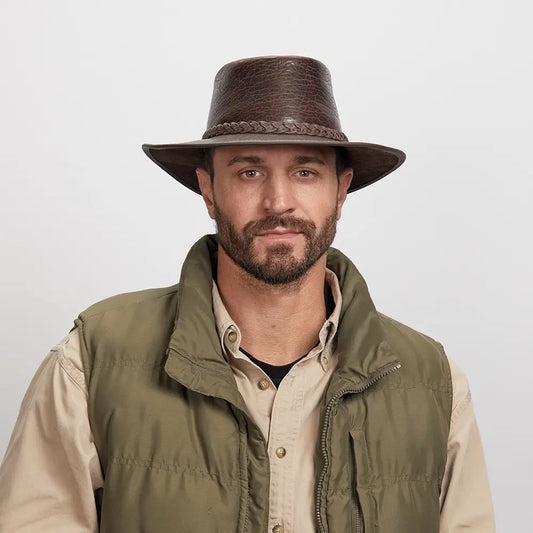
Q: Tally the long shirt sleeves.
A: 2